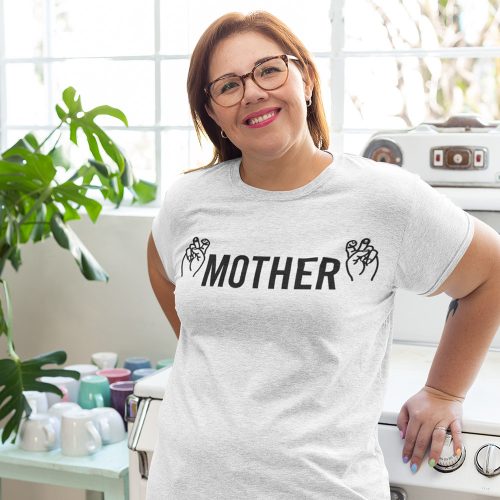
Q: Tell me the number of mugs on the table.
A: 14